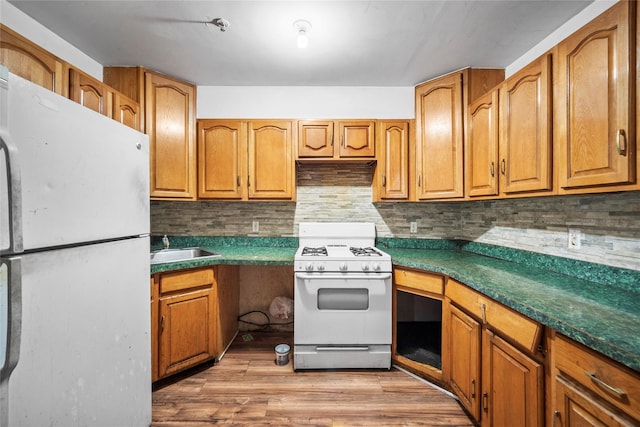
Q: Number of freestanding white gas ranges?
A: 1